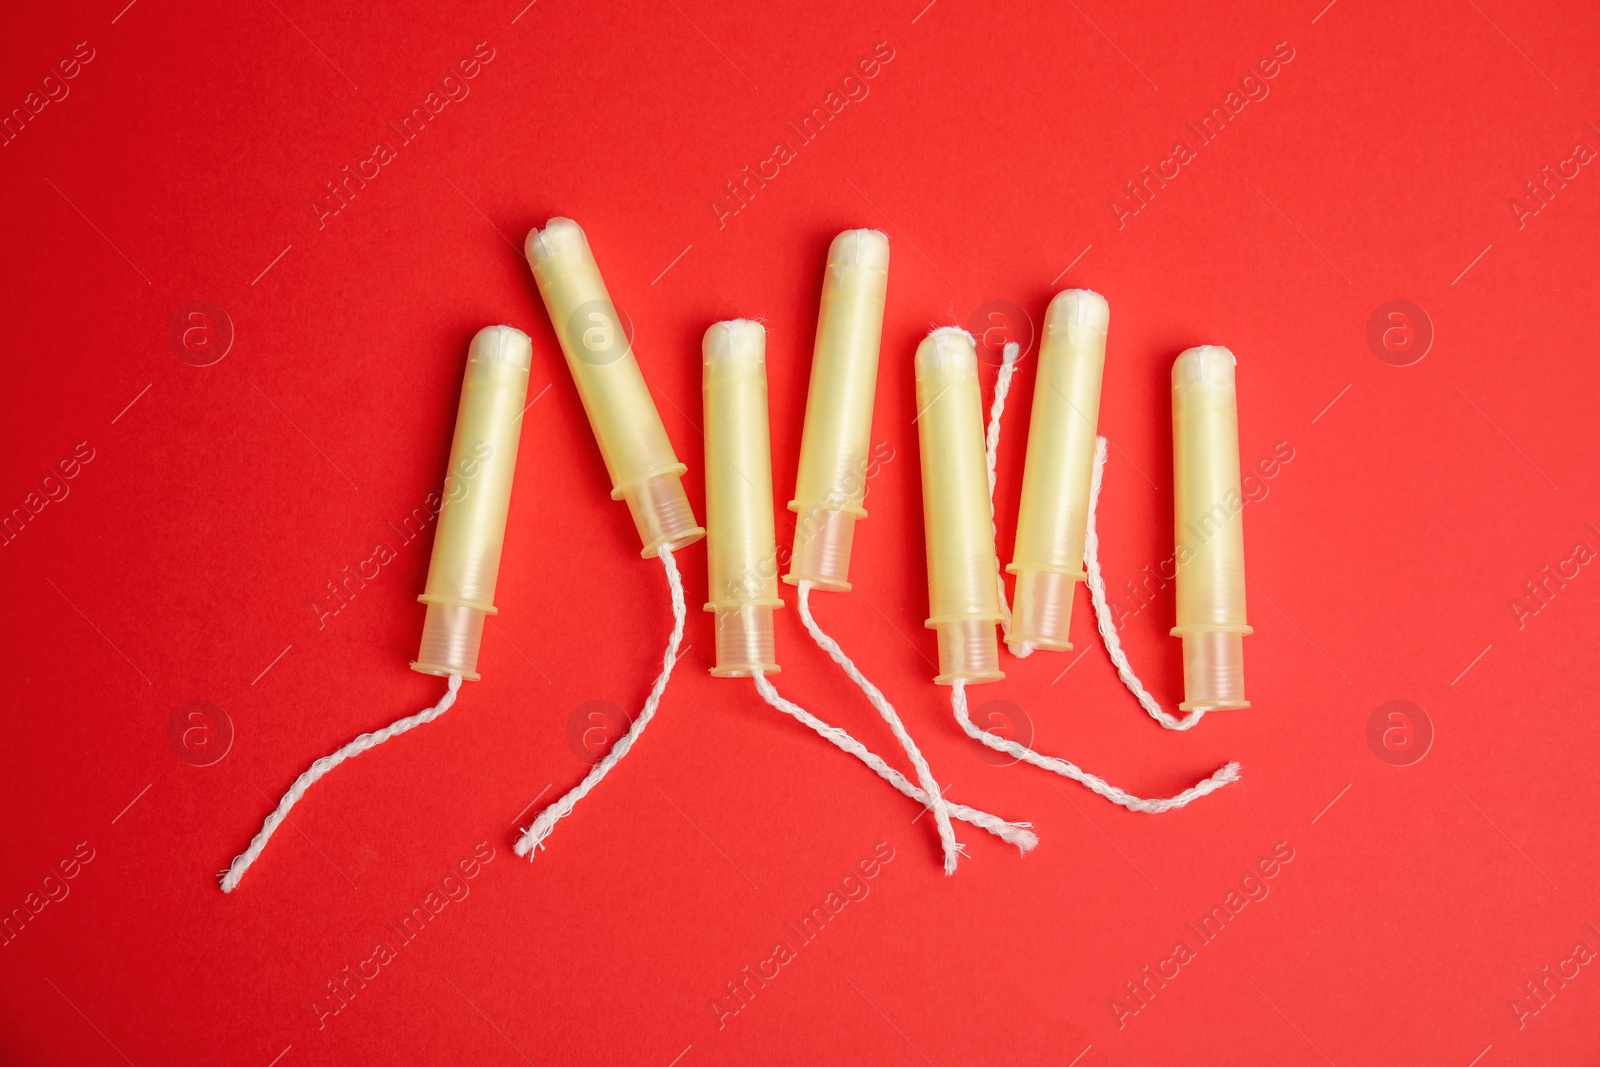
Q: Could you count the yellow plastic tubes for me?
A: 7